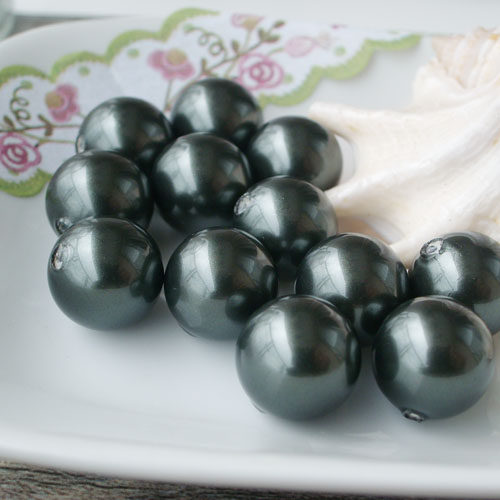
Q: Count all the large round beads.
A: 12